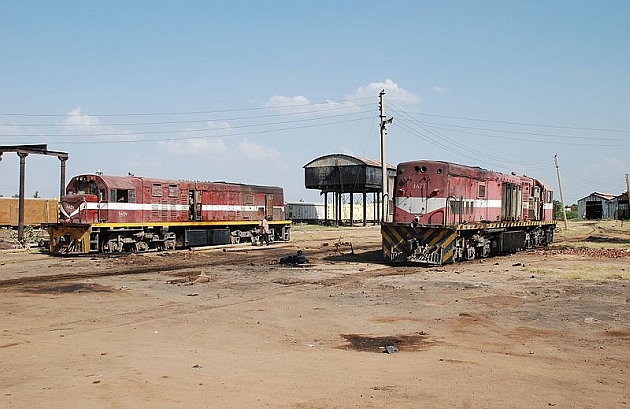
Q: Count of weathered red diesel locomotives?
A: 2